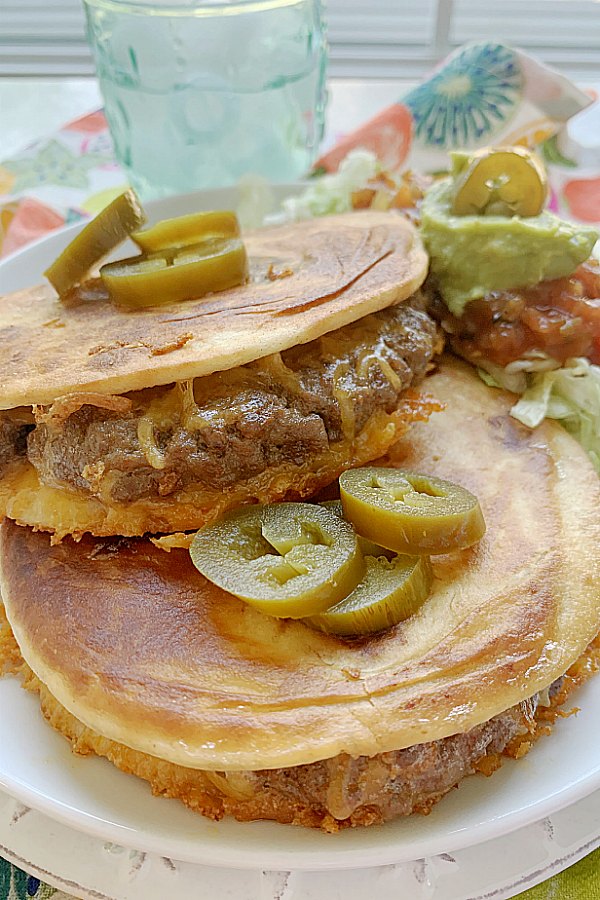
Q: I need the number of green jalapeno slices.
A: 8